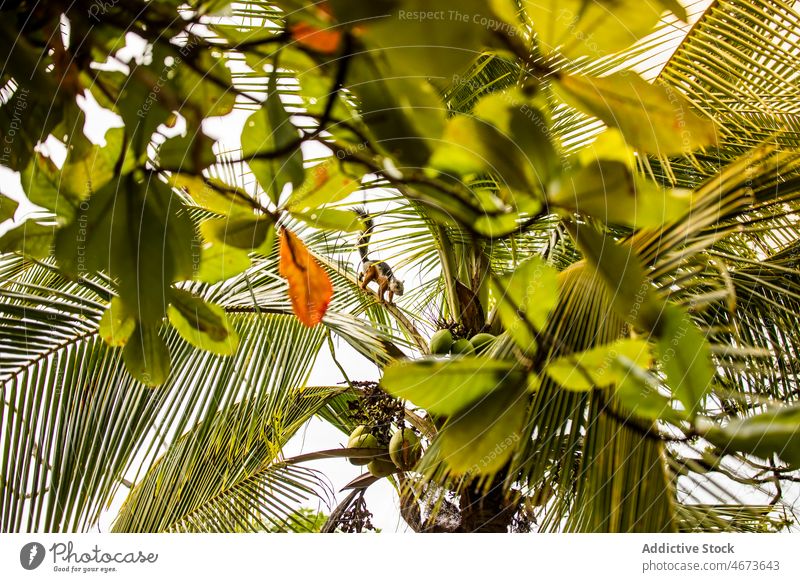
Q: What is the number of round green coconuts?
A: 7